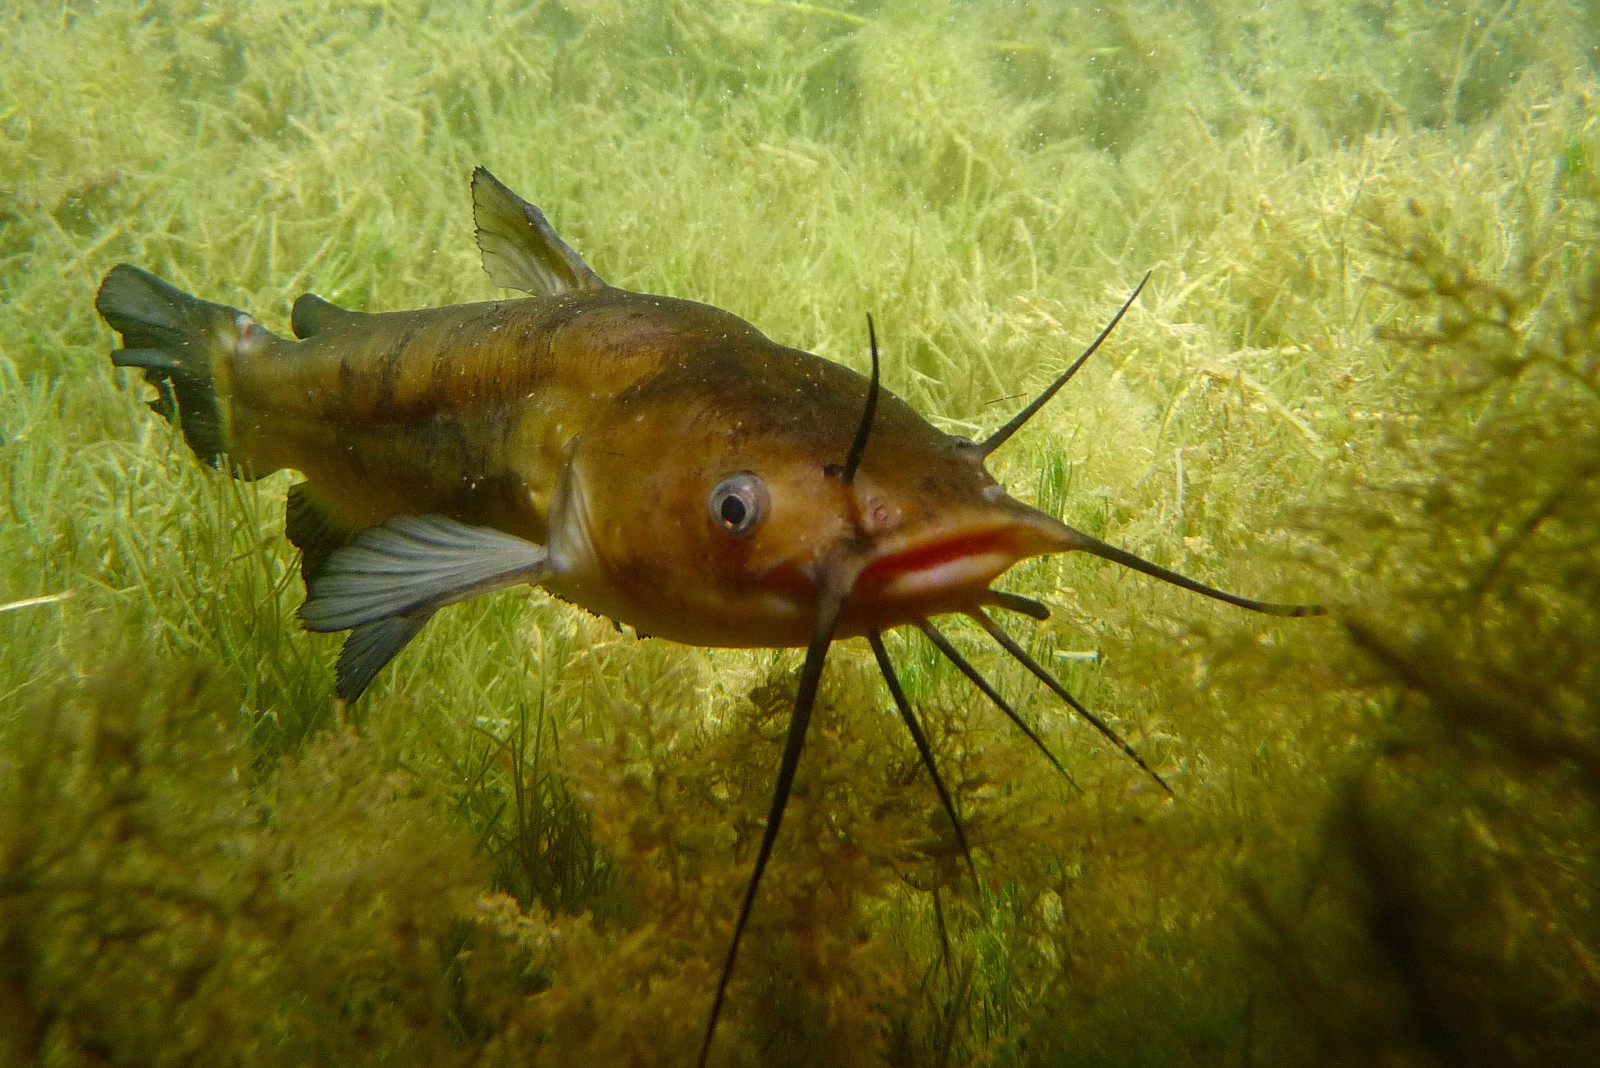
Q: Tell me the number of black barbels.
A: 8